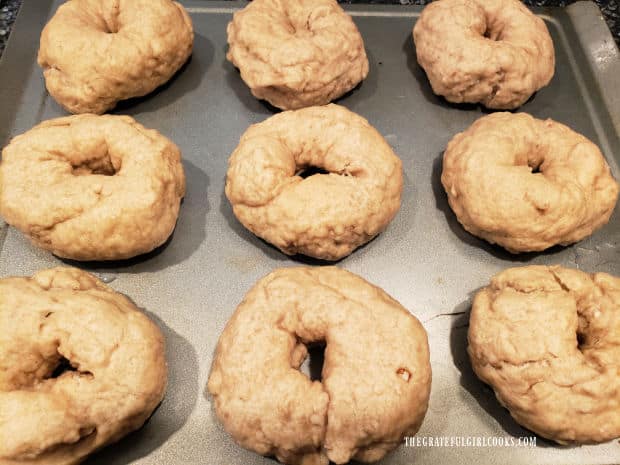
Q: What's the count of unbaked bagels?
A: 9